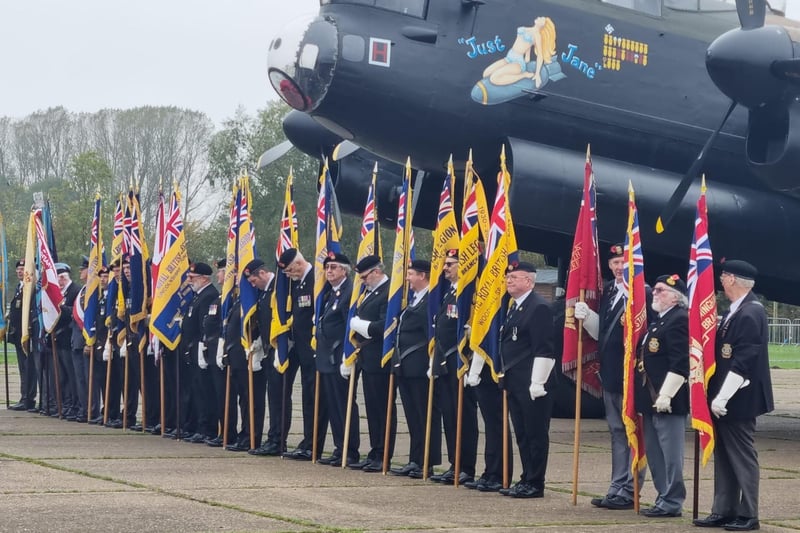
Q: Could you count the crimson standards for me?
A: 3